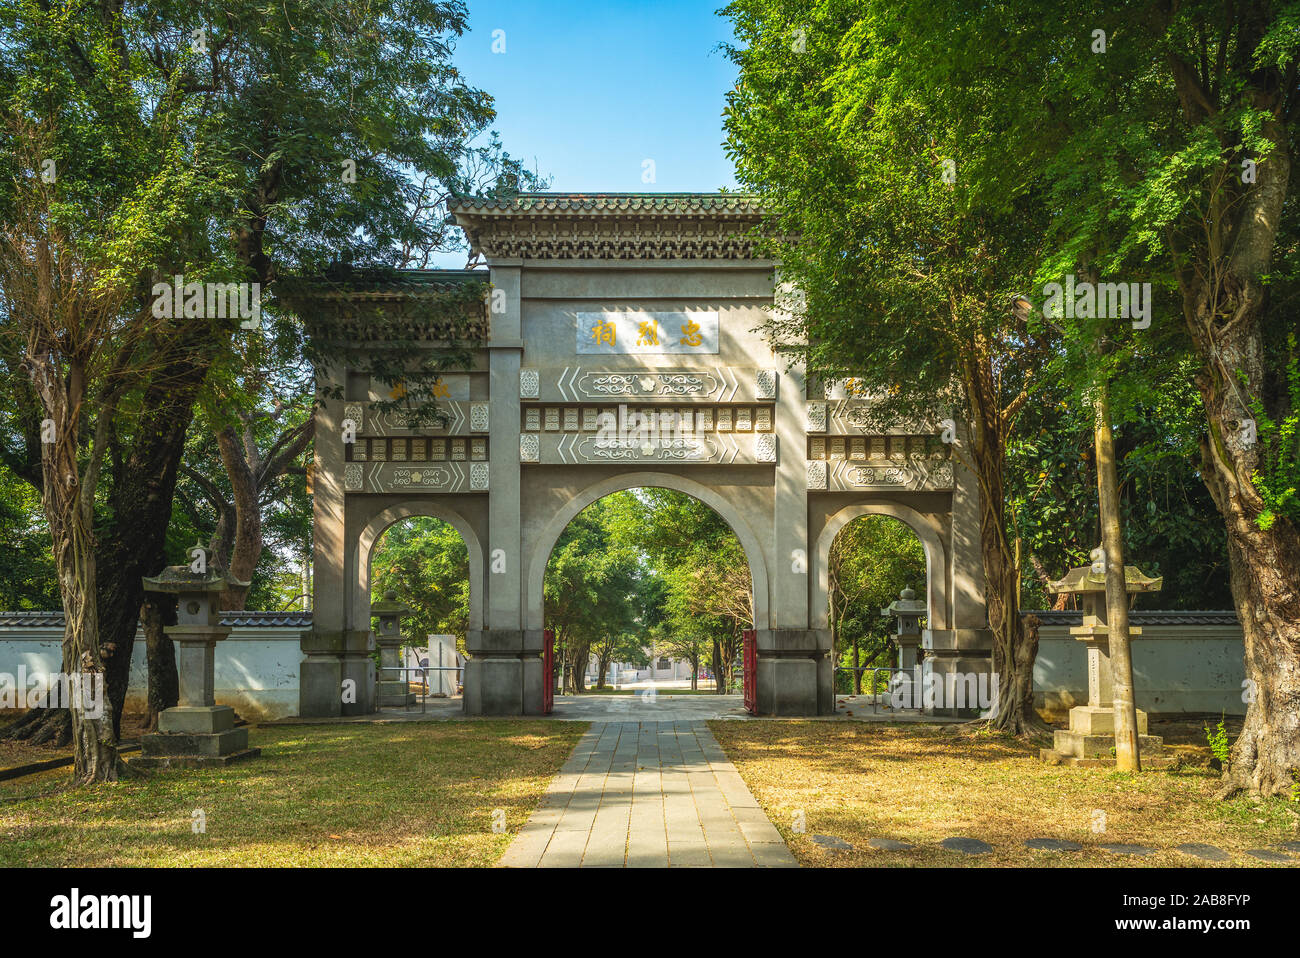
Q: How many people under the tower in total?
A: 0